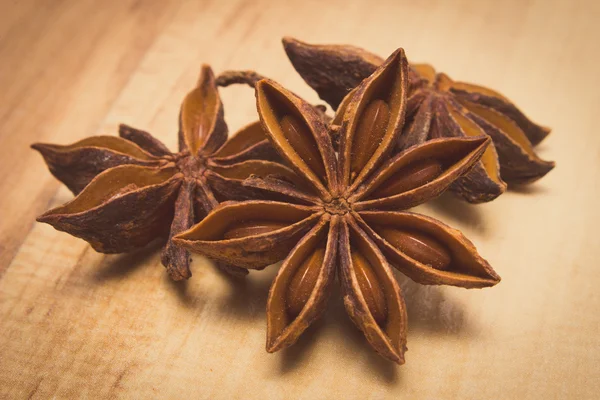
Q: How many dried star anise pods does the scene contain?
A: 3